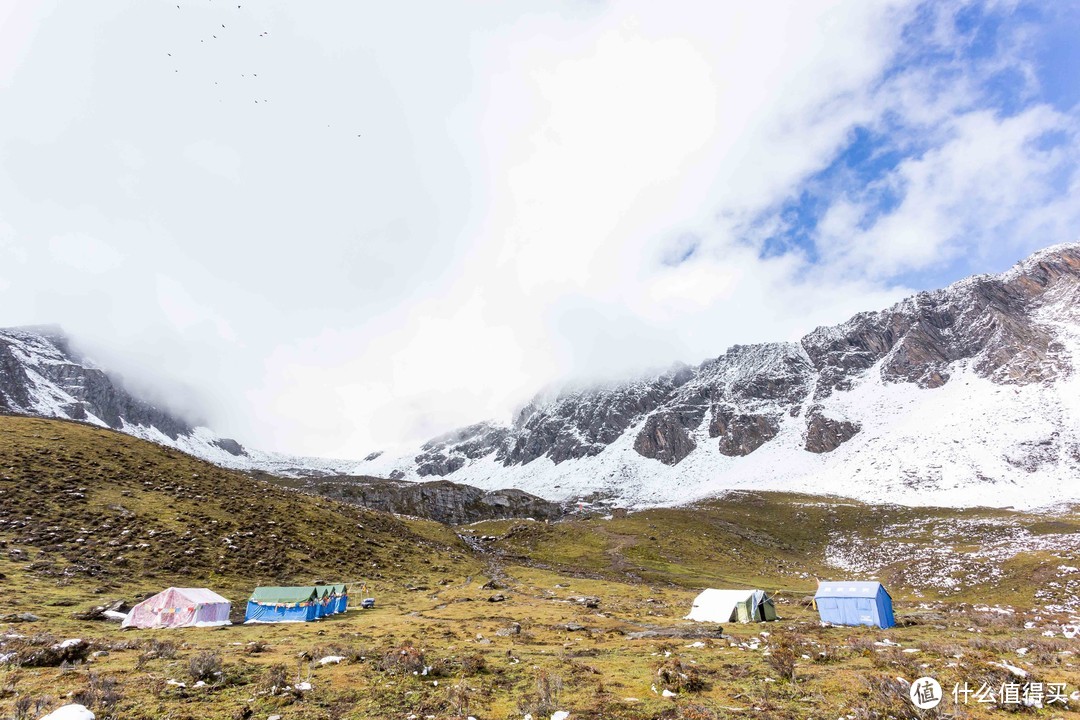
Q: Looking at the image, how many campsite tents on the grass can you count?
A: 7